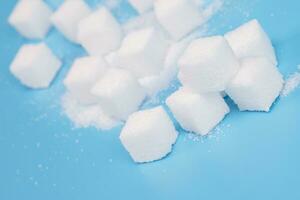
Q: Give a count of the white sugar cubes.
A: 14